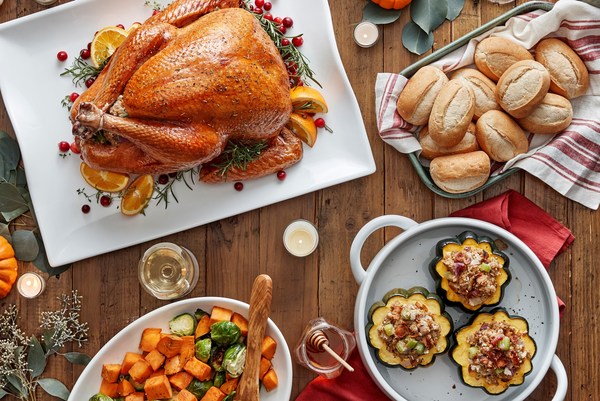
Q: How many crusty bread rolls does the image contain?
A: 10